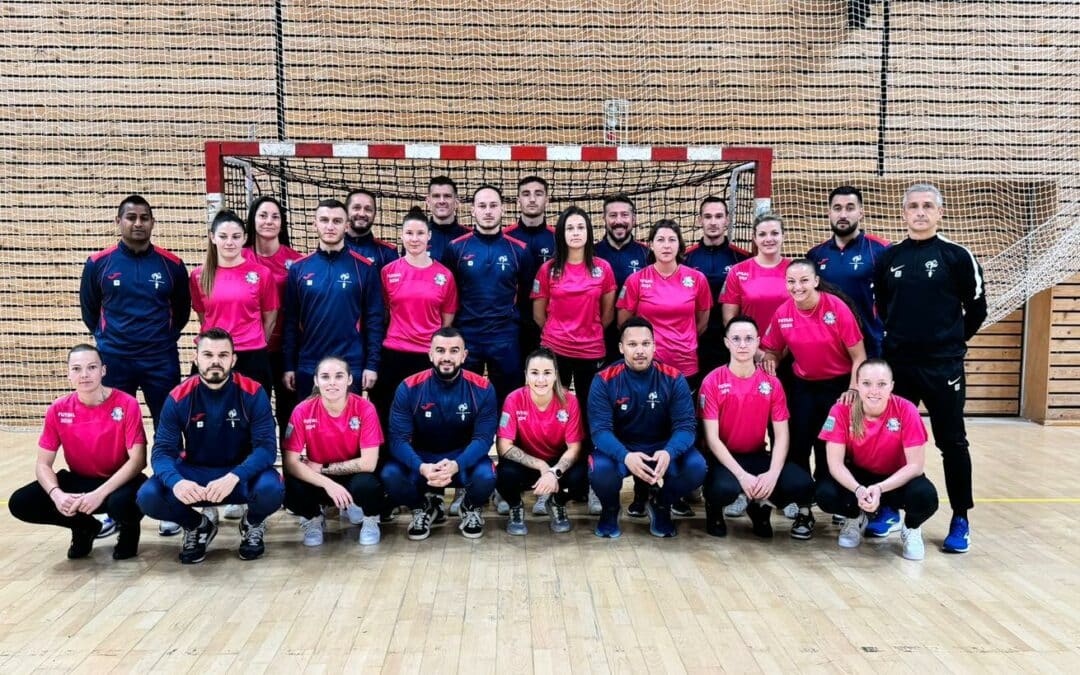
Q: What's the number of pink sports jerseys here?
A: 12